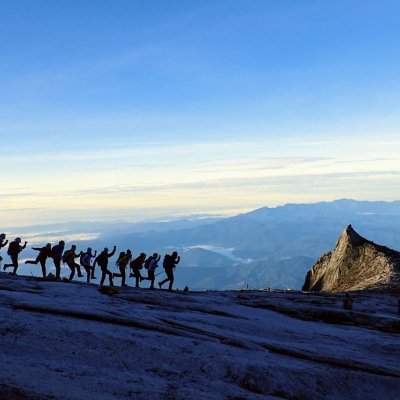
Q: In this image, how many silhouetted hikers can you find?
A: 11